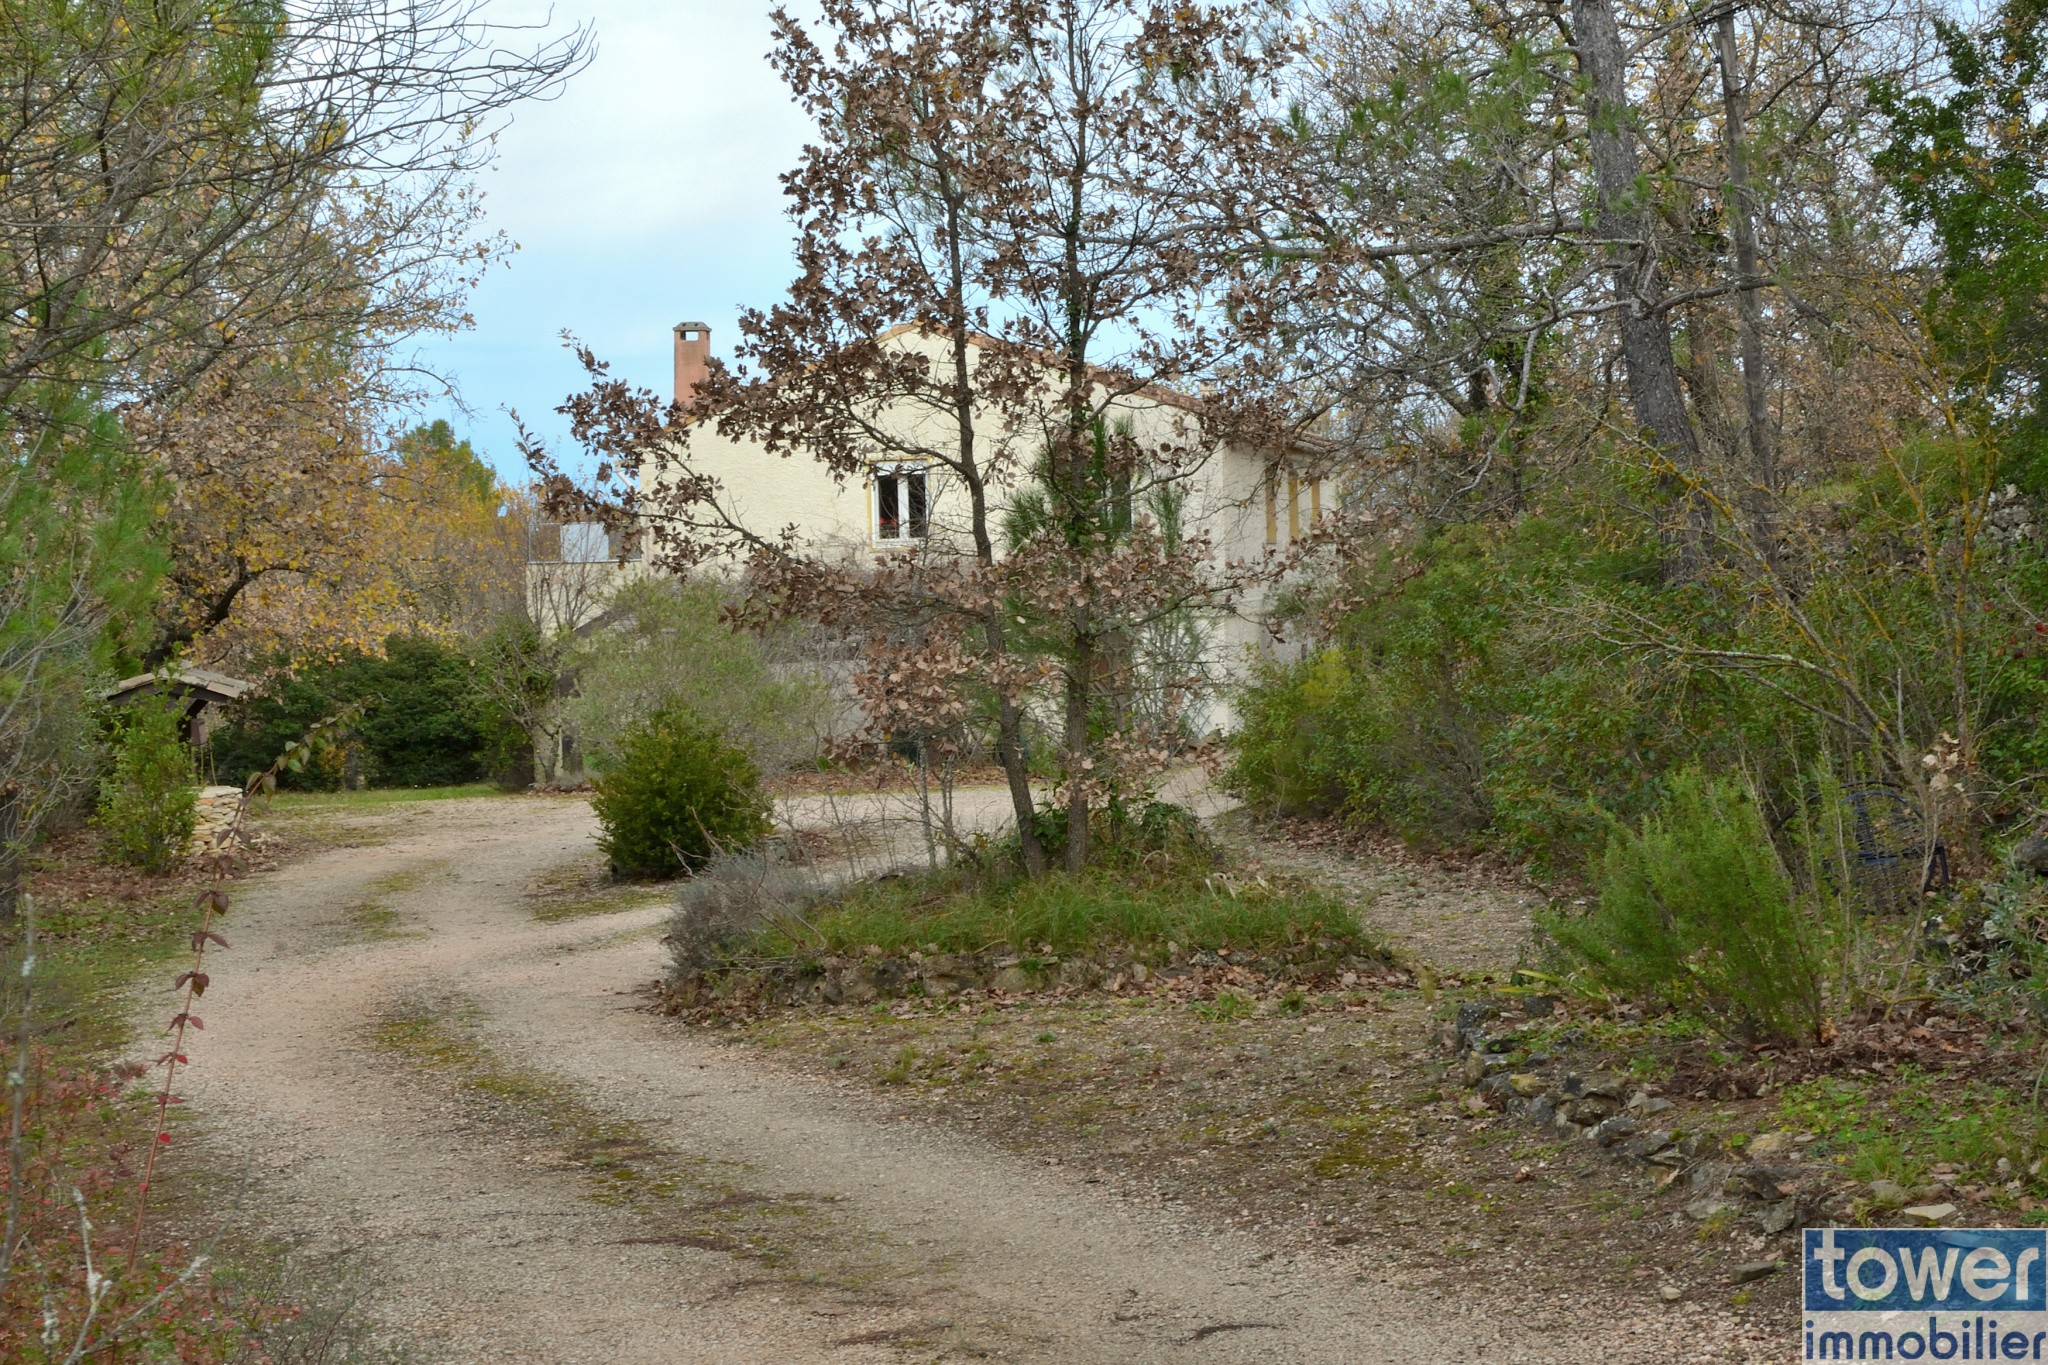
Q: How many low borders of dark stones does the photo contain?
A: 2